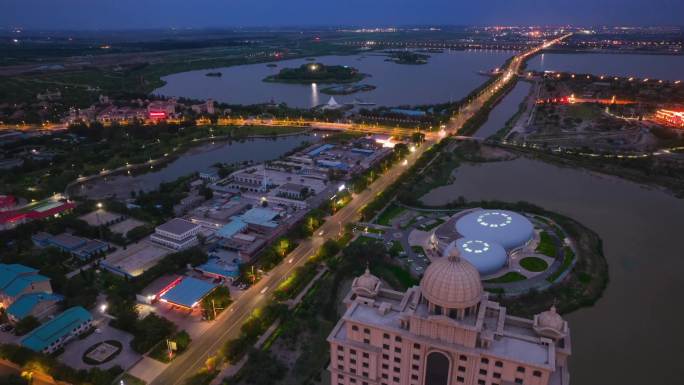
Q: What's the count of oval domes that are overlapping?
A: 2